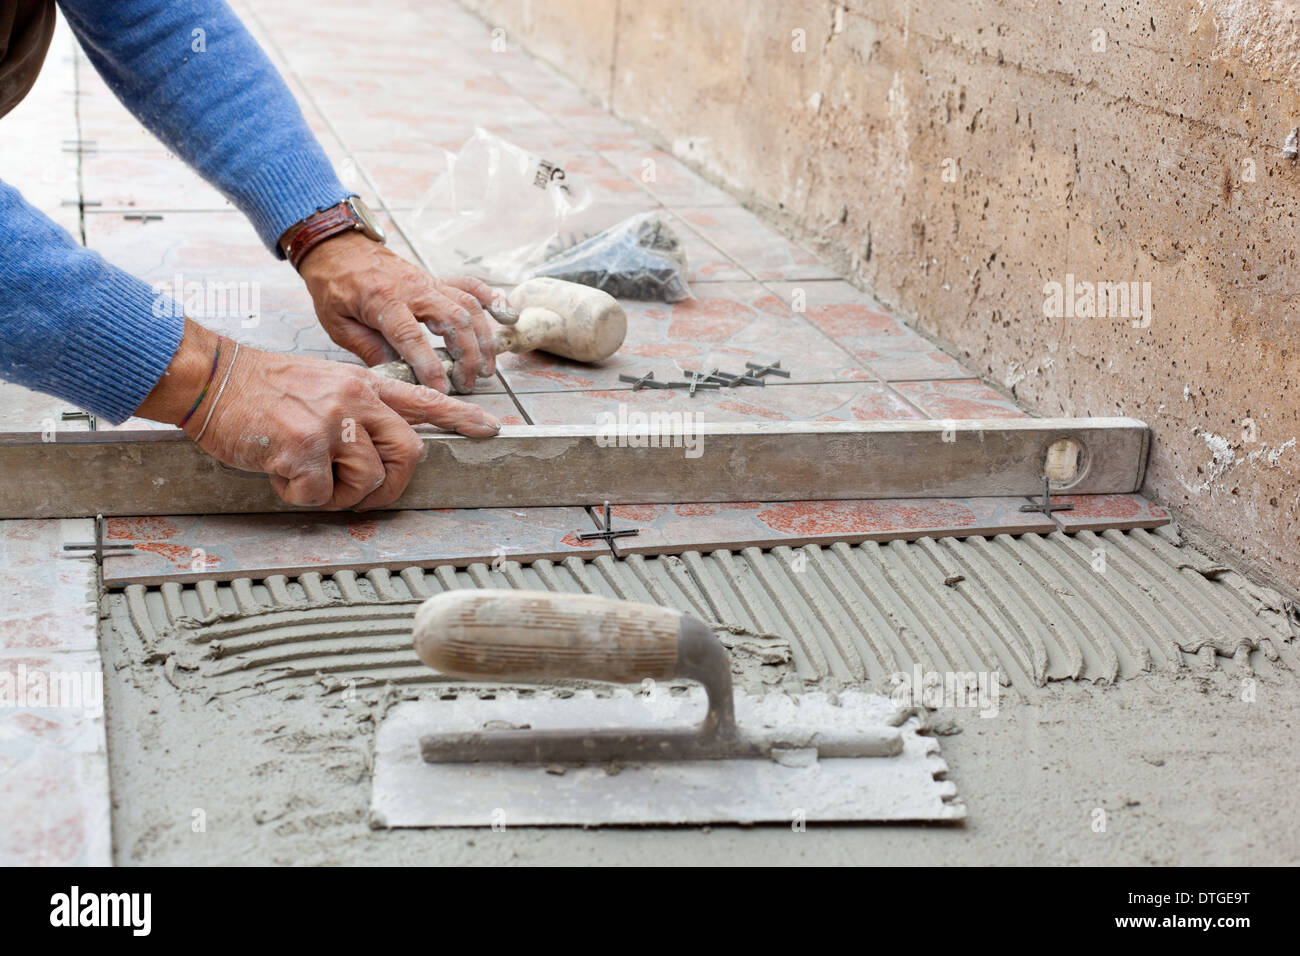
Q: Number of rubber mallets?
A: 1